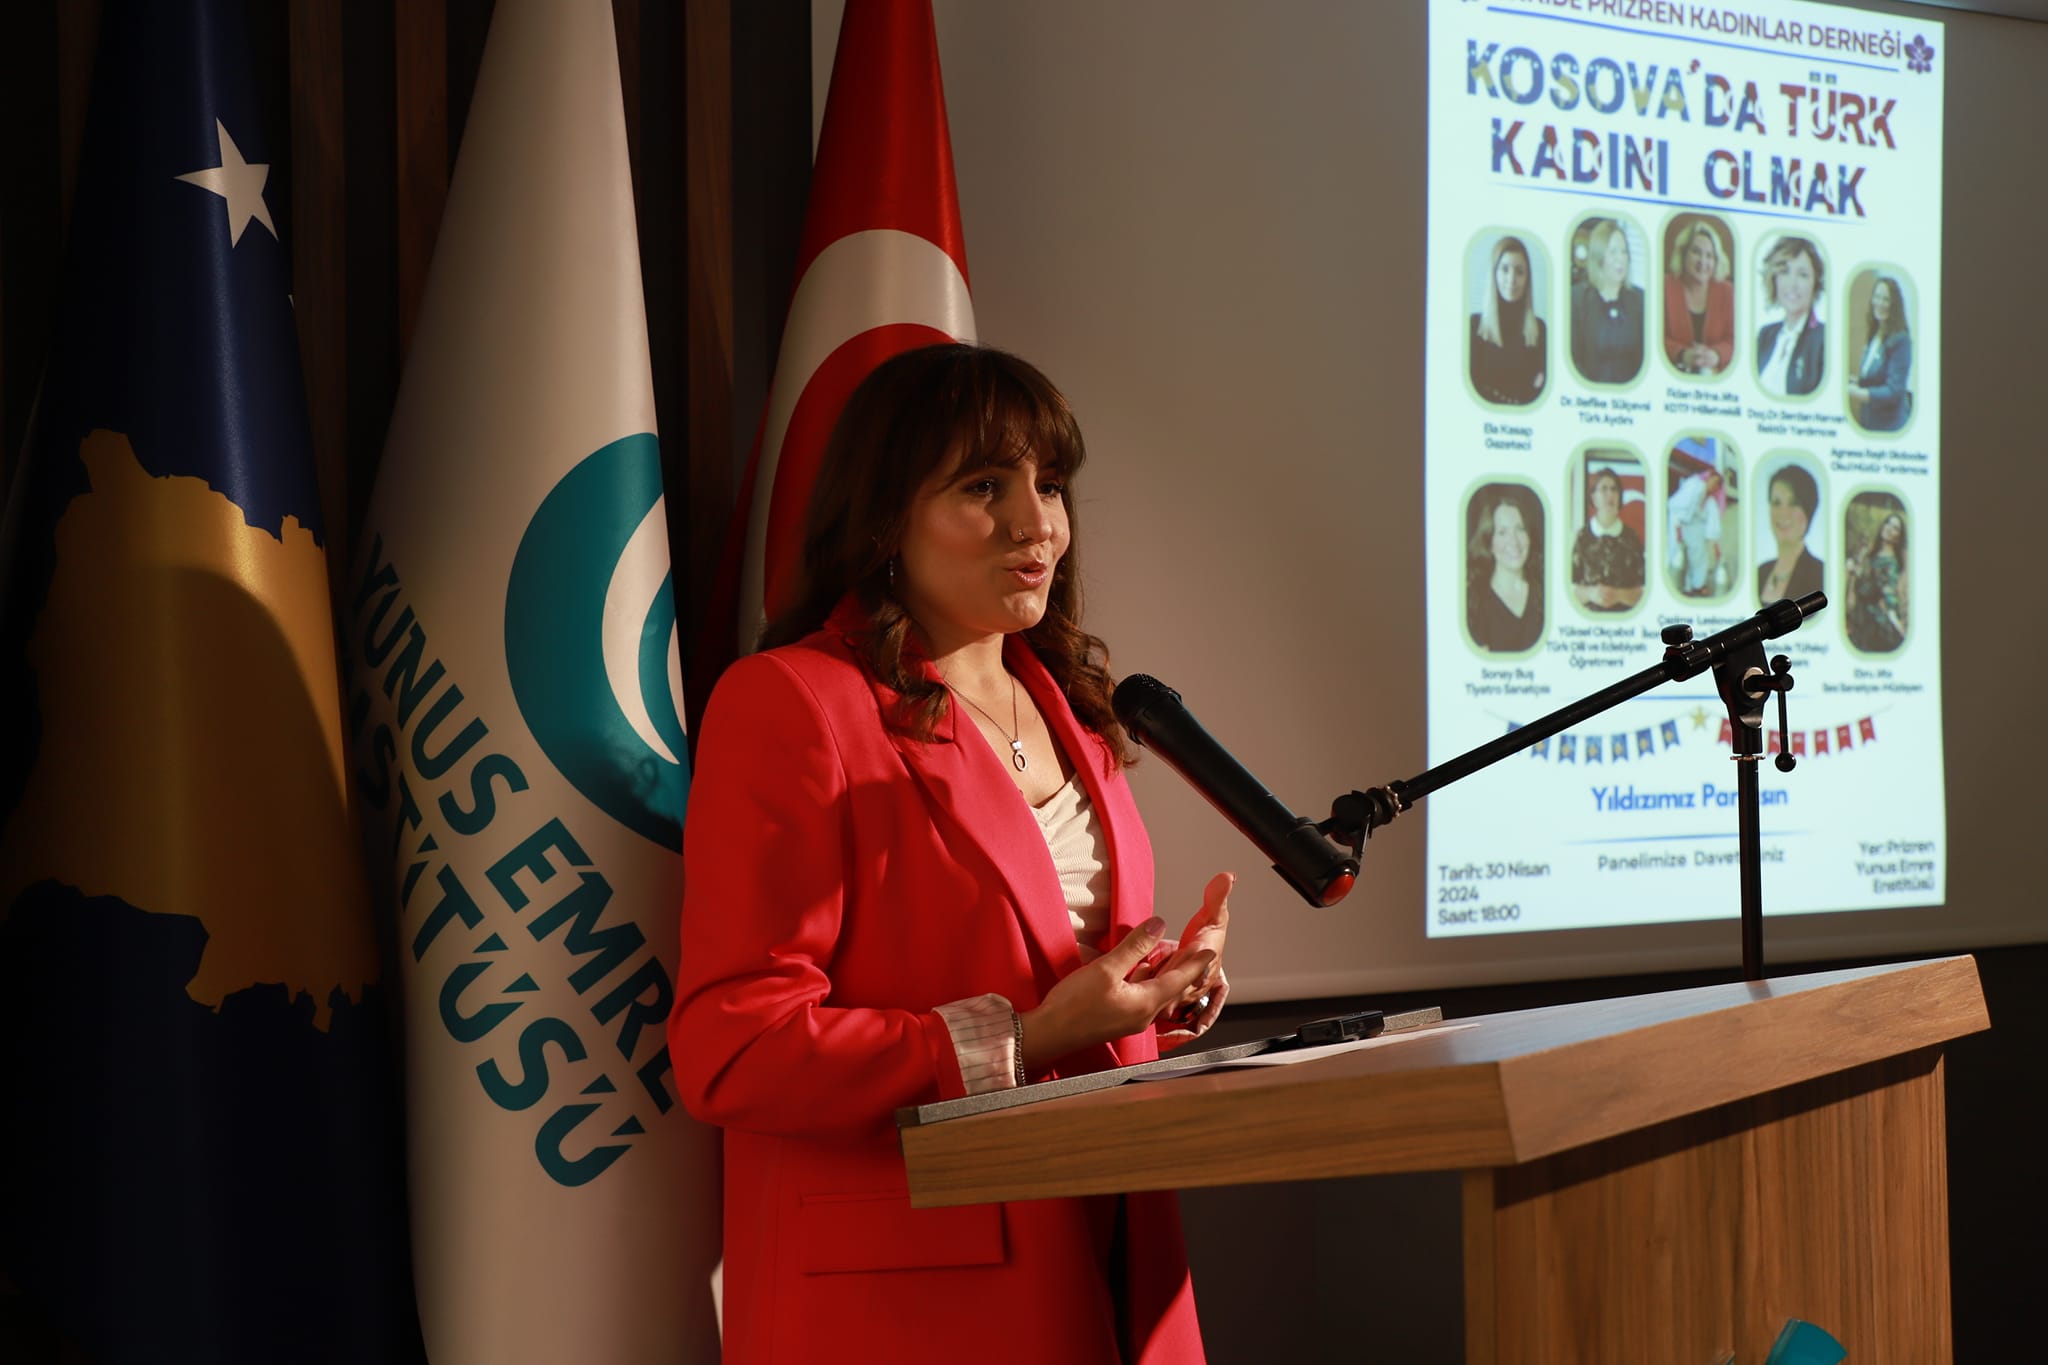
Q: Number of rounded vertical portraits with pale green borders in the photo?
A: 10